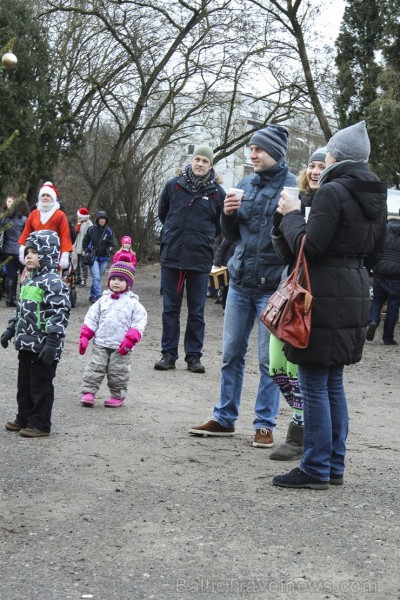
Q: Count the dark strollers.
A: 1